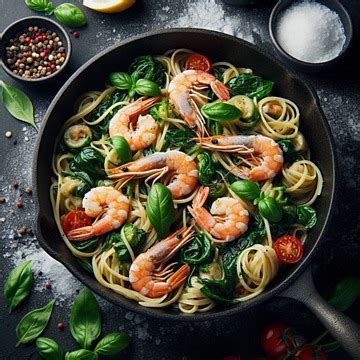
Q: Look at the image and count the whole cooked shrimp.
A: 7